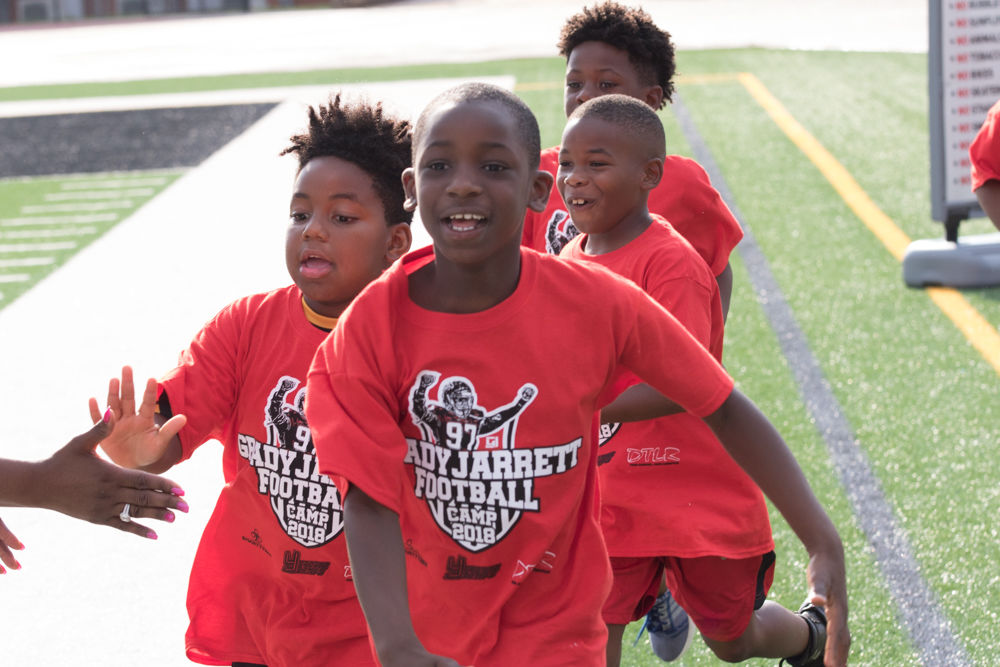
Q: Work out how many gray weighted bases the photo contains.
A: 1